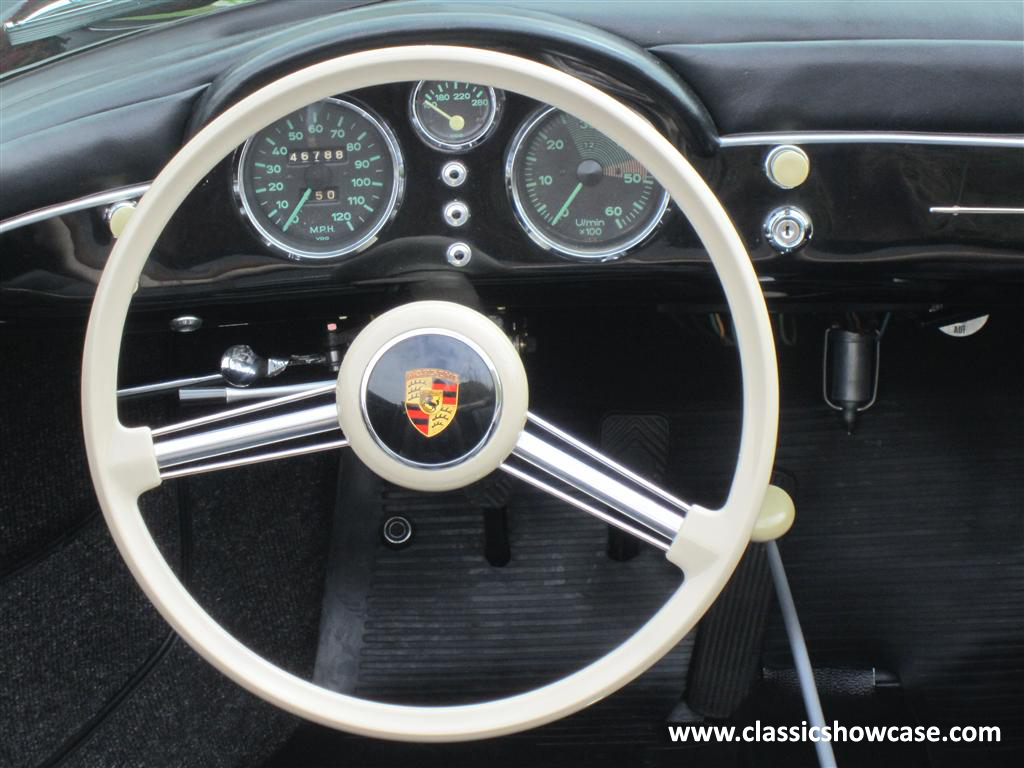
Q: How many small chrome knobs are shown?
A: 3